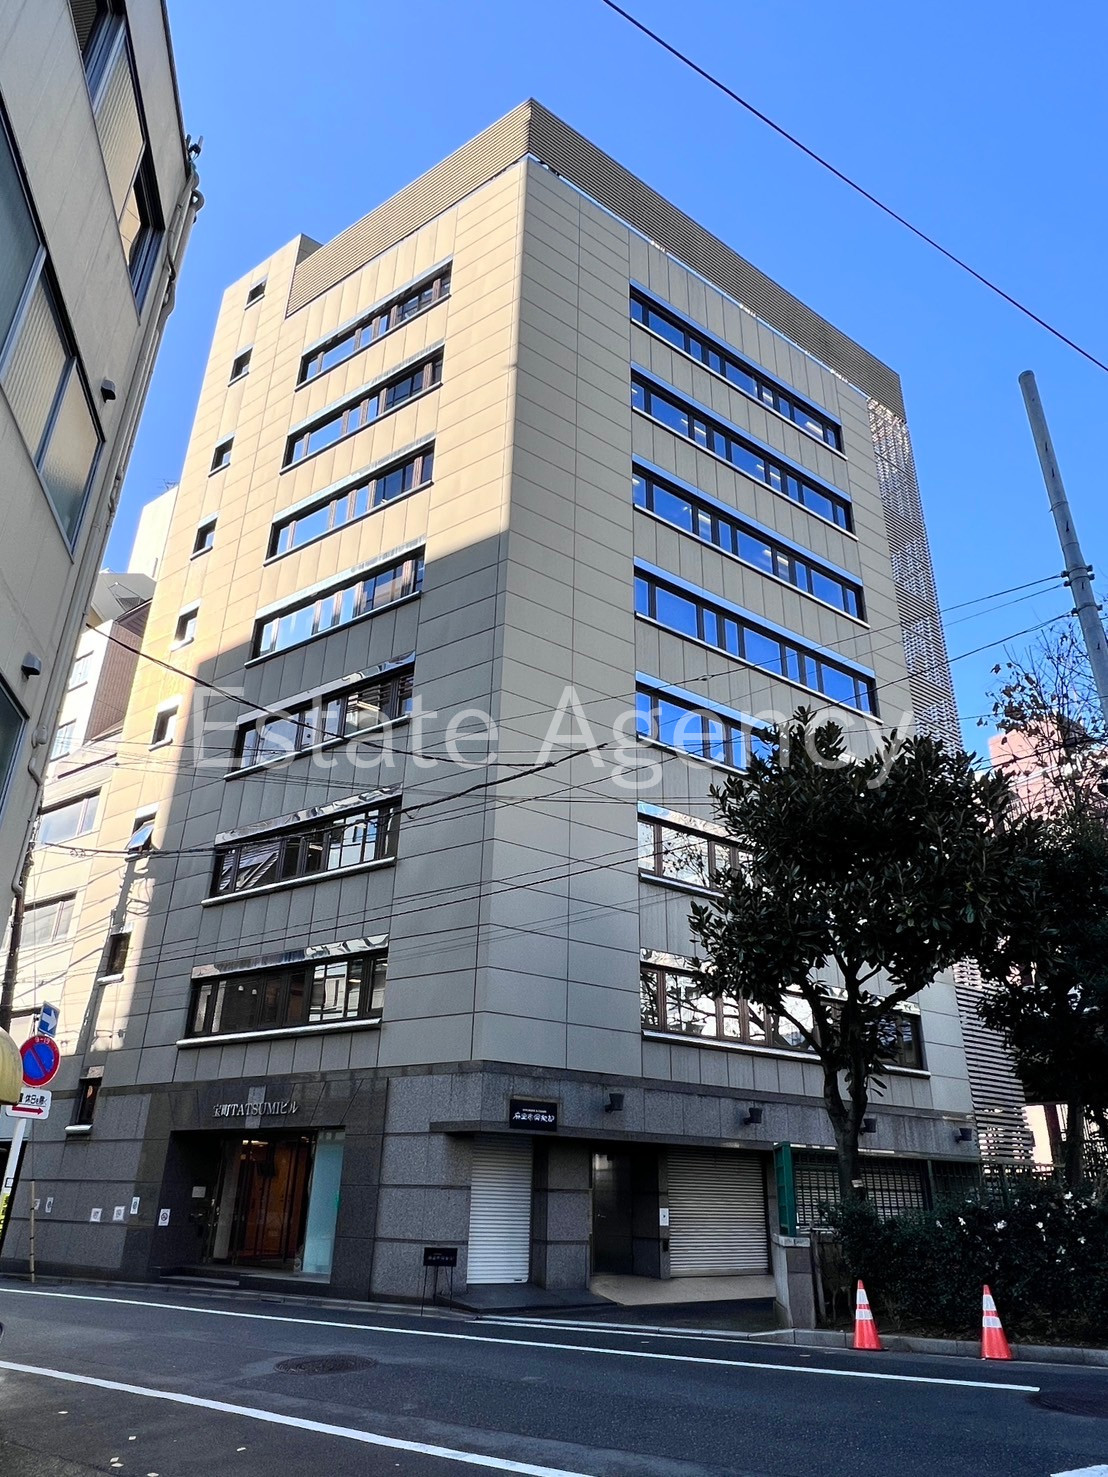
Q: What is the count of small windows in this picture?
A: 9